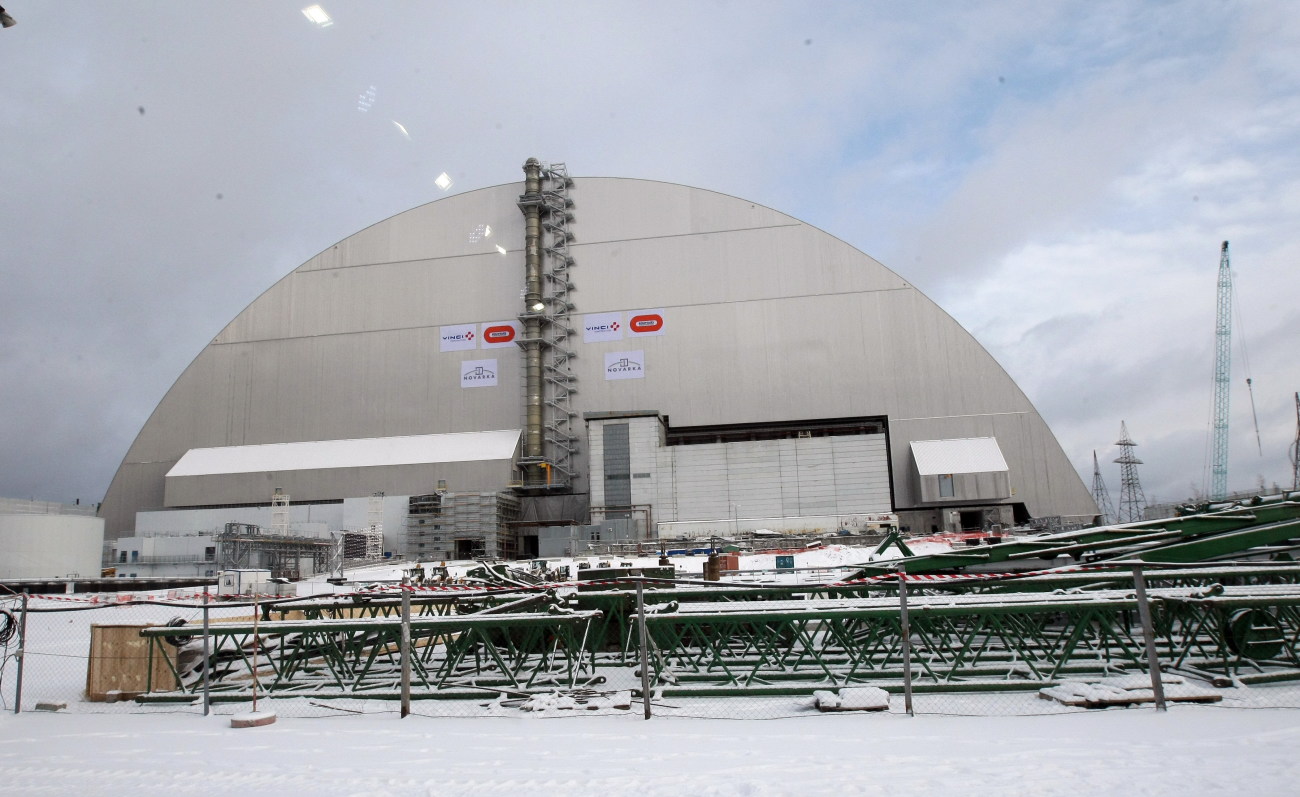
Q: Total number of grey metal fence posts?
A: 6